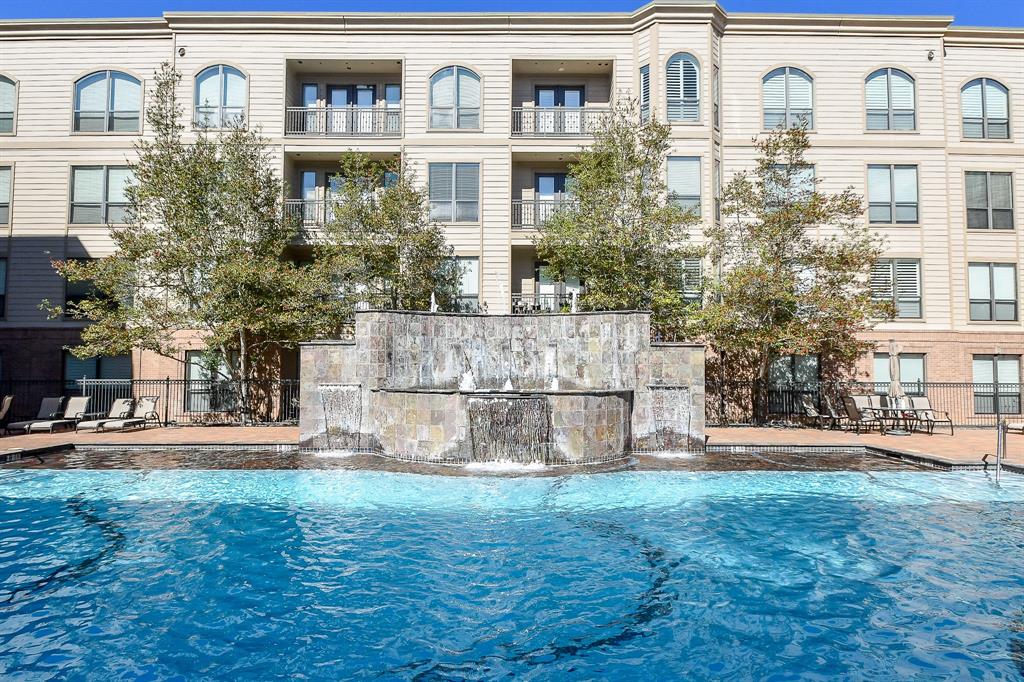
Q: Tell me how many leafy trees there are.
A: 4